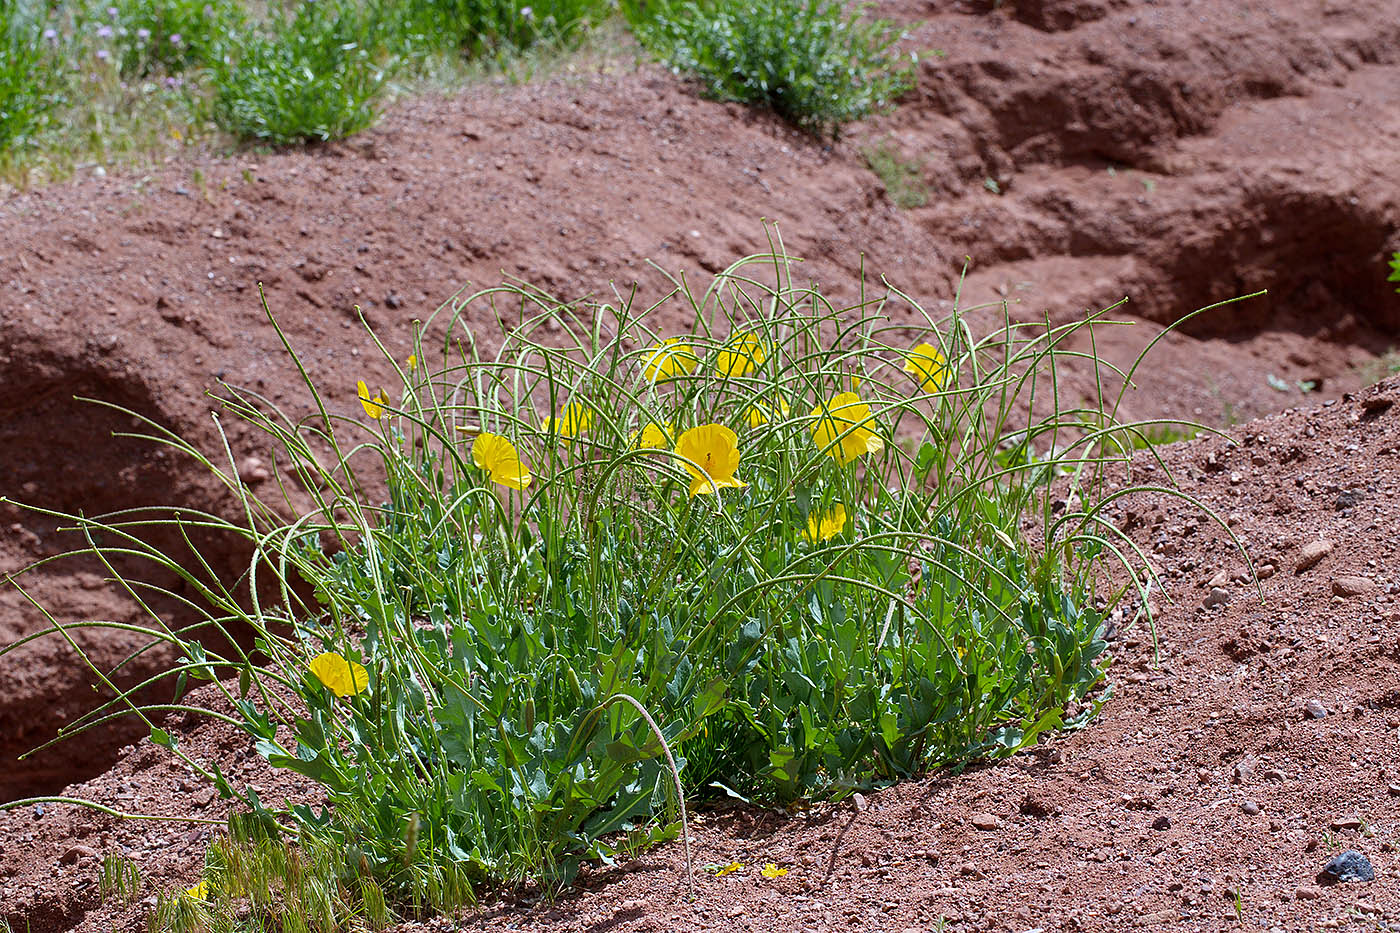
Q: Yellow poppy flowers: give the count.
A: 12